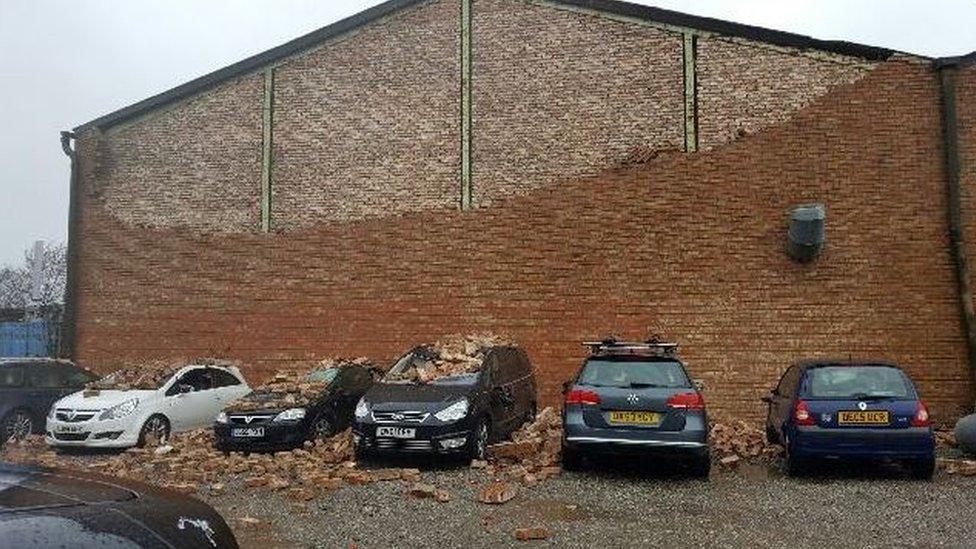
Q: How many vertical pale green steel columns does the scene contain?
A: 3